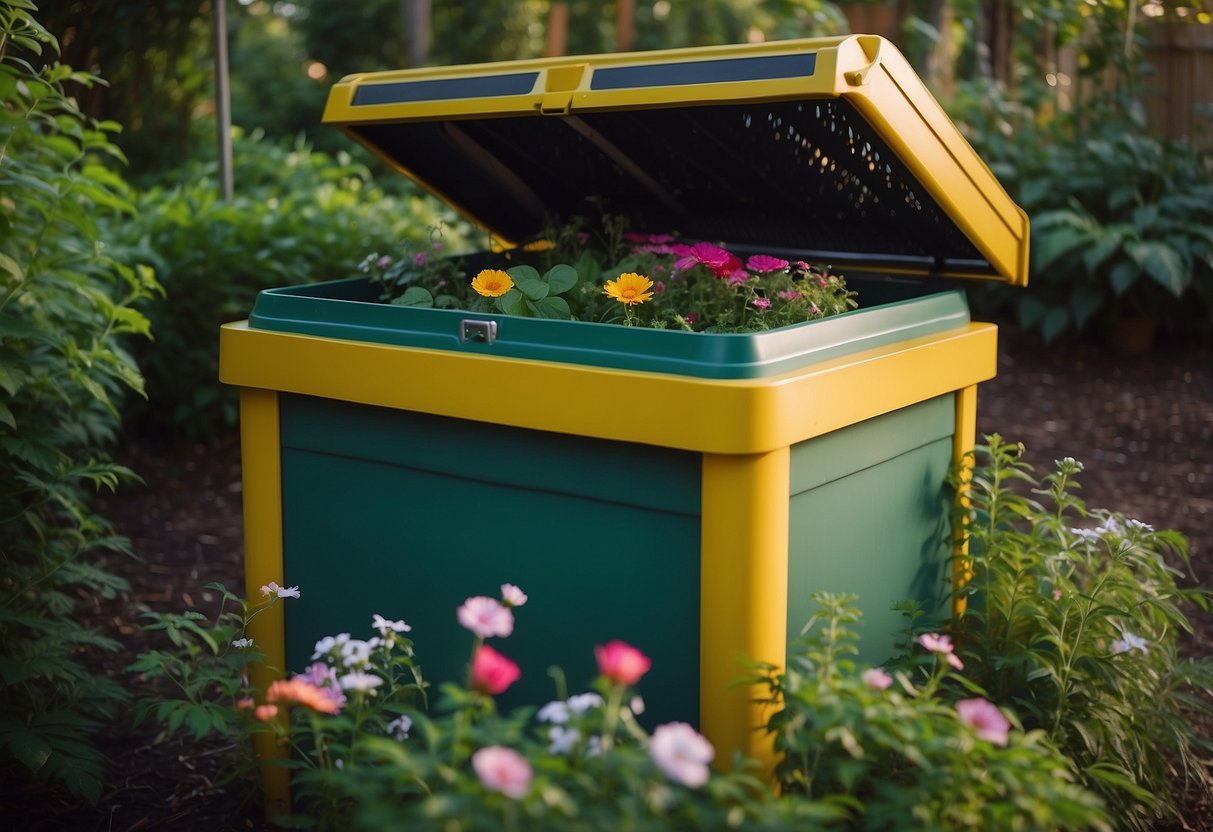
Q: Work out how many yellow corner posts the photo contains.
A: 3